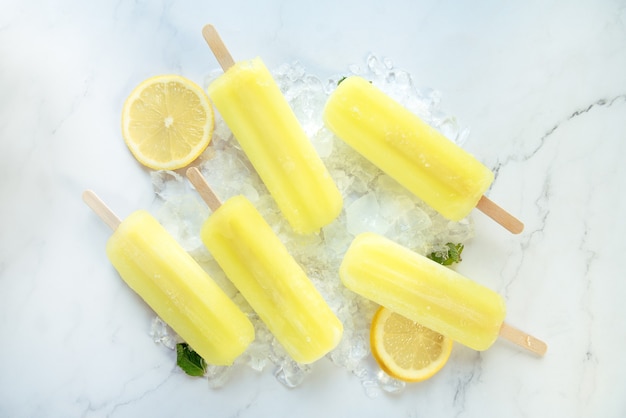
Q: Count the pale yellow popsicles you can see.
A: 5